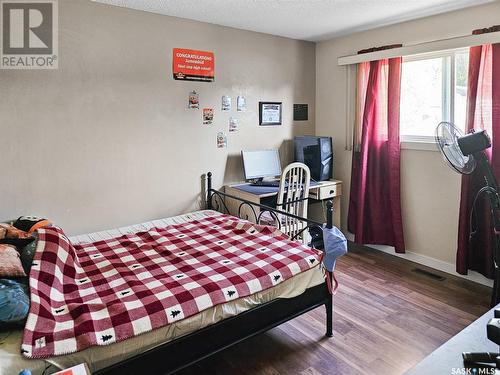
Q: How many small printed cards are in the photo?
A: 6